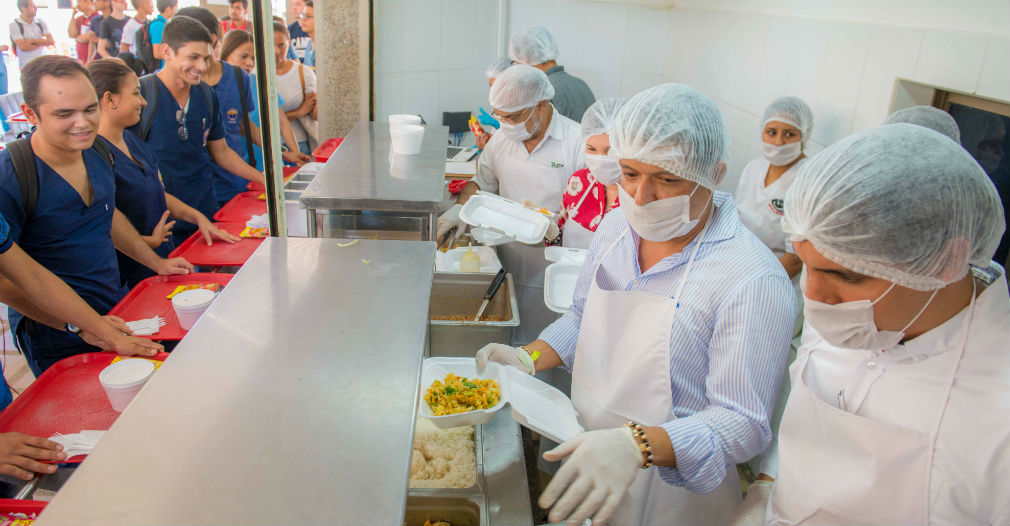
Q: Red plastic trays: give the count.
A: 7